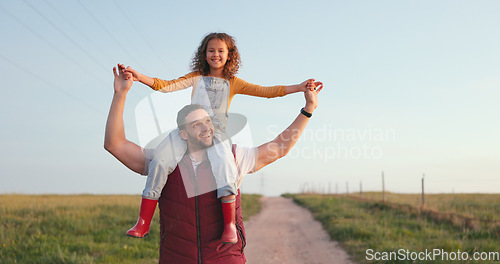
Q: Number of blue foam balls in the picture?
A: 0